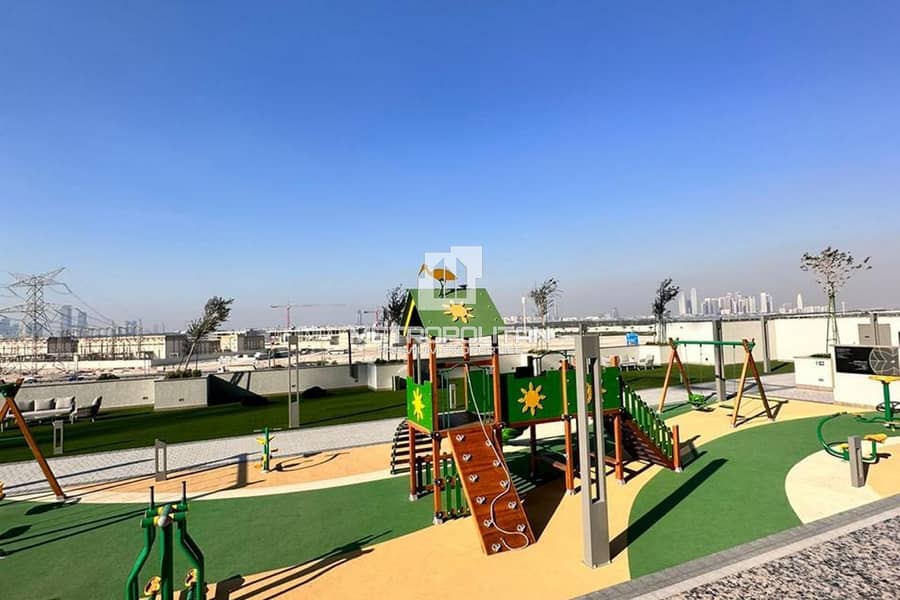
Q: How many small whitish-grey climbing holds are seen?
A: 11